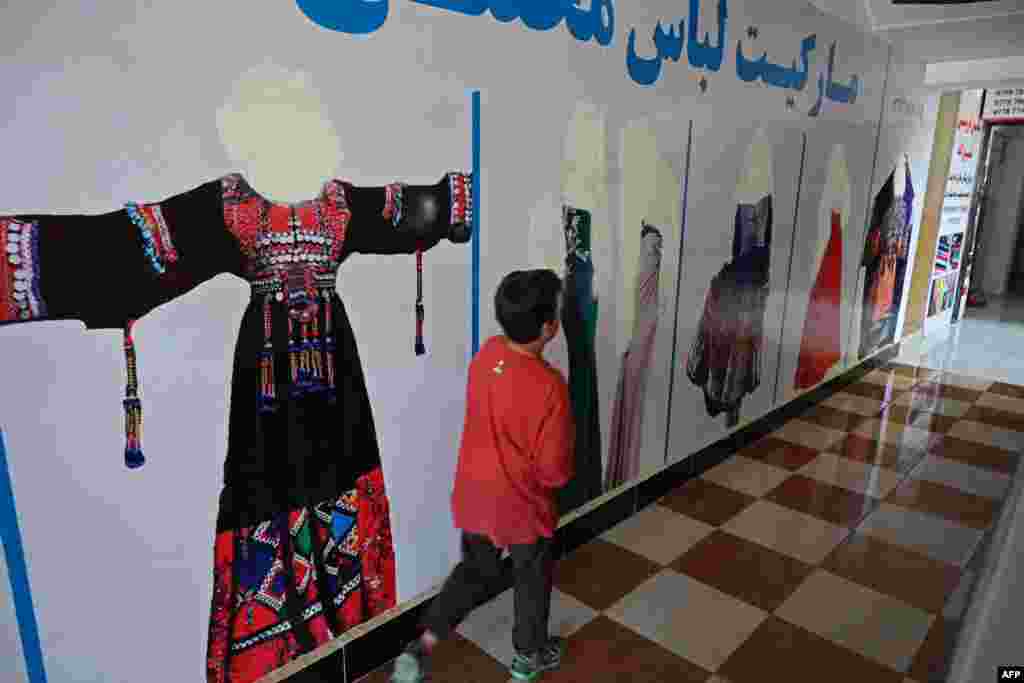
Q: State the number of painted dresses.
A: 6